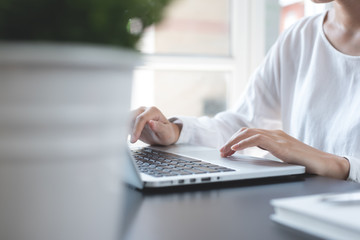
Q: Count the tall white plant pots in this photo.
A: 1